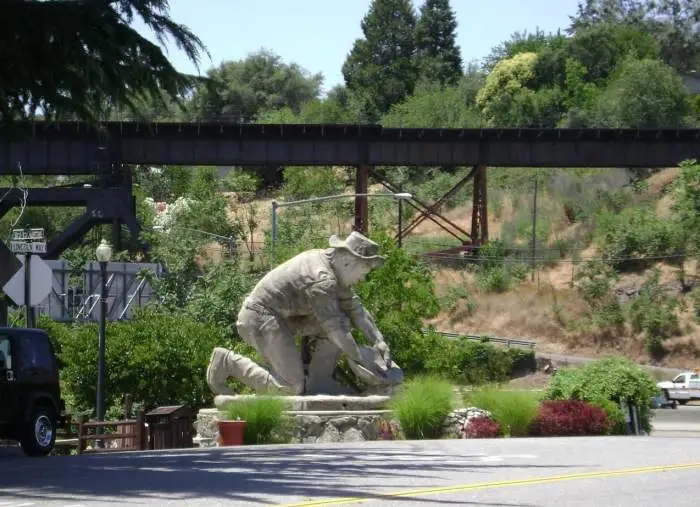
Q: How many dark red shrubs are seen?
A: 2